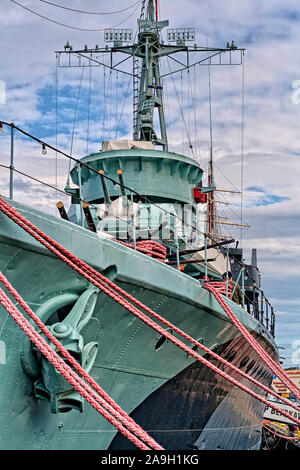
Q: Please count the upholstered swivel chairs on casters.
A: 0